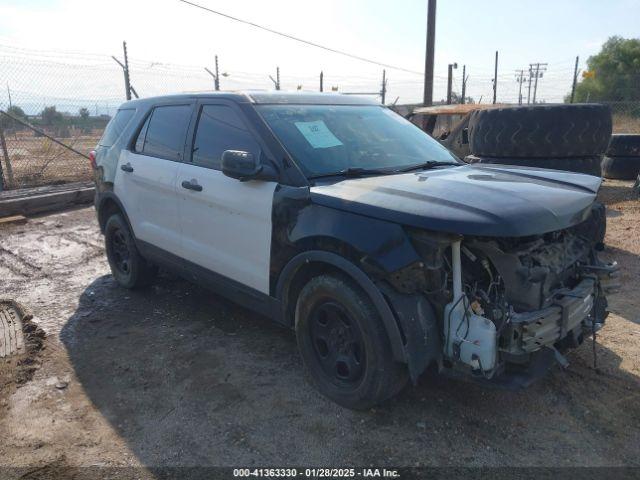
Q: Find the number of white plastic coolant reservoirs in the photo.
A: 1